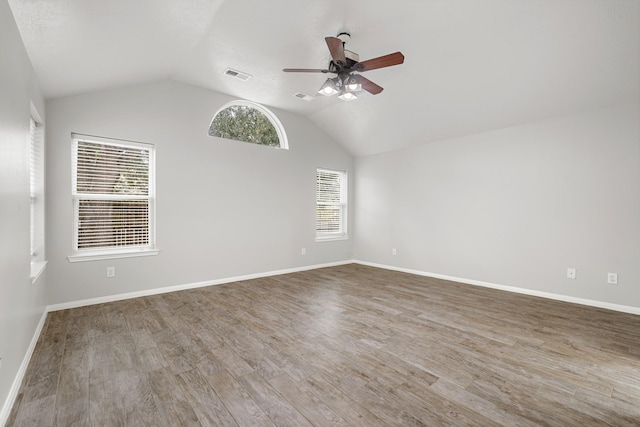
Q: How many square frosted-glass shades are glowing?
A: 3